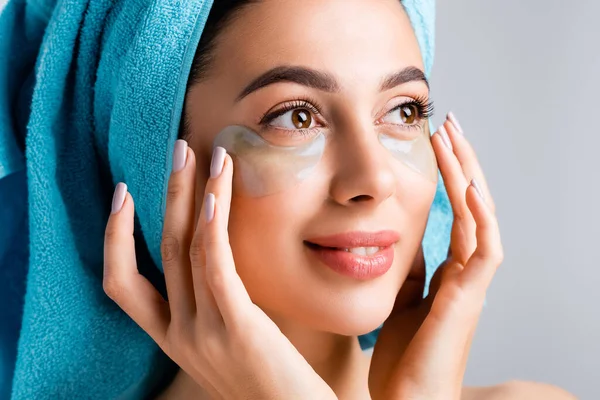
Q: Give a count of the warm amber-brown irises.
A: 2